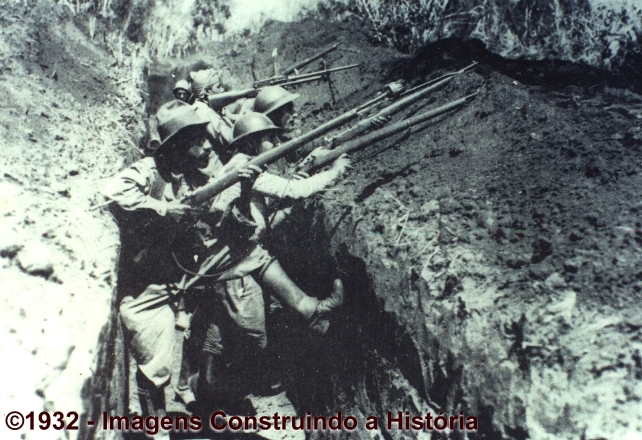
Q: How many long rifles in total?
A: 5